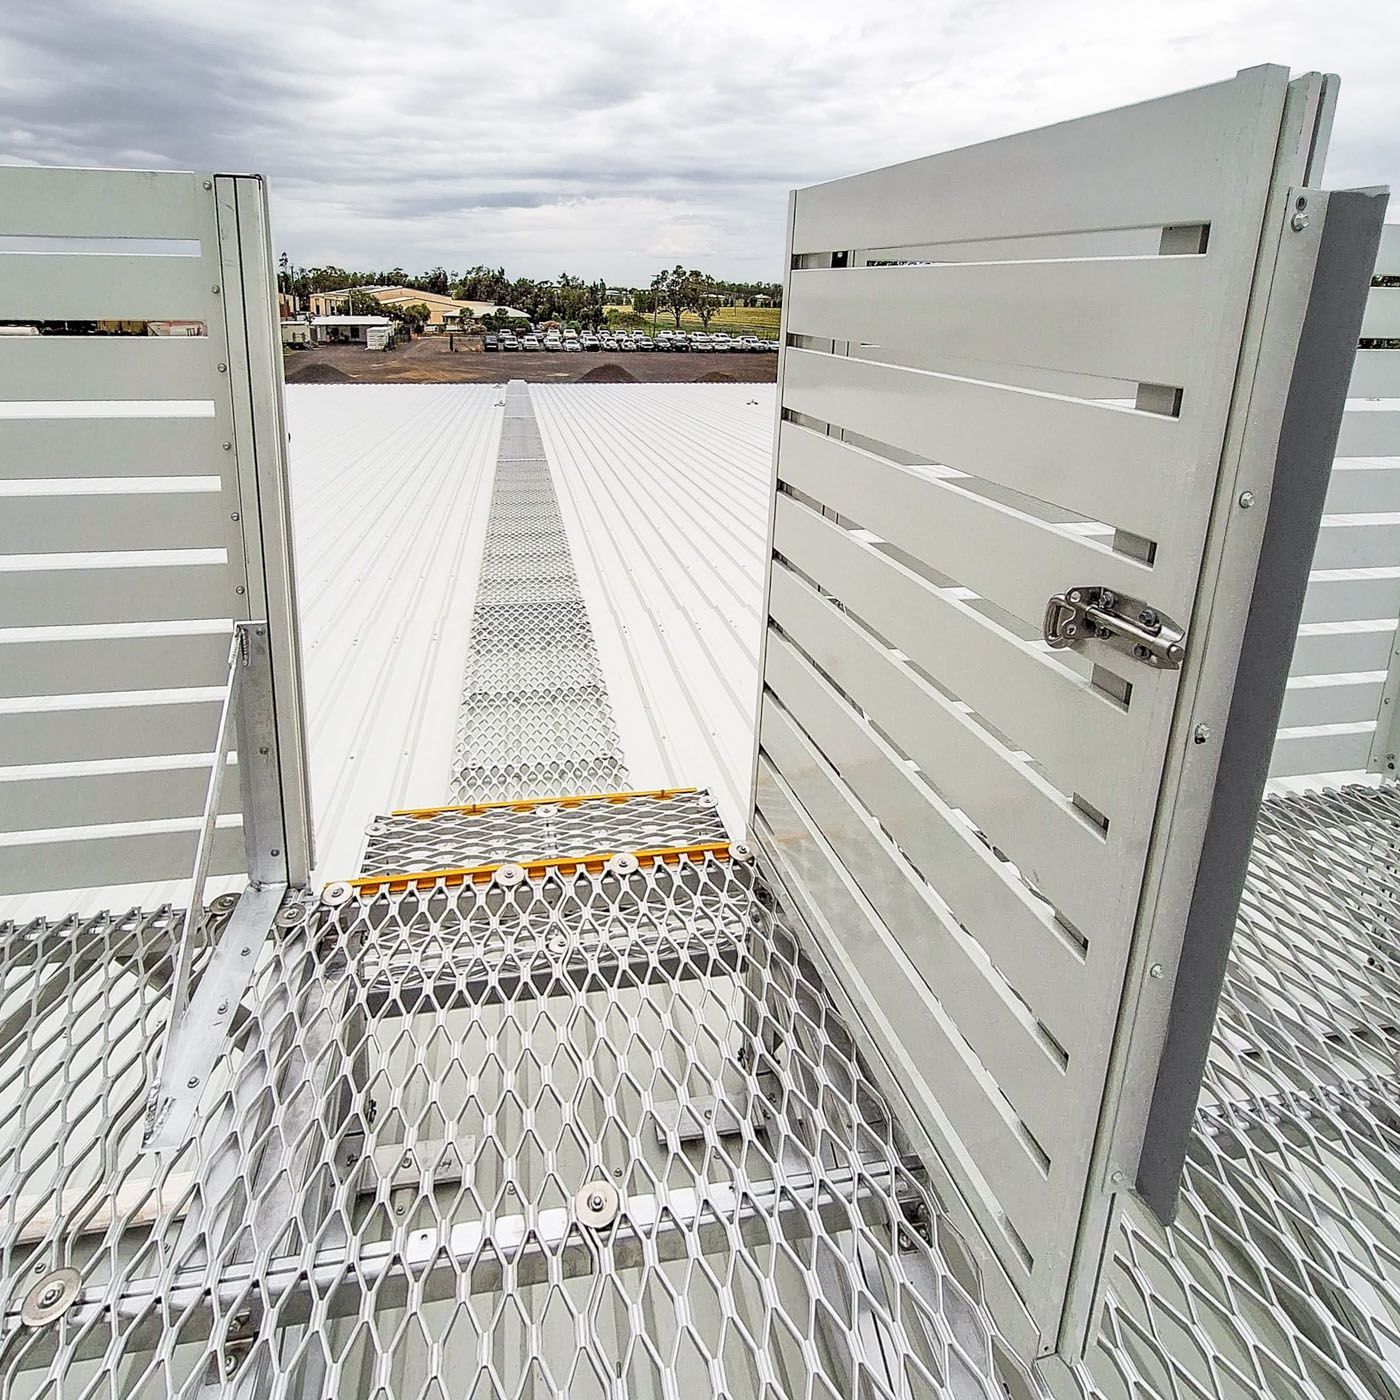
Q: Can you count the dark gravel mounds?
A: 3